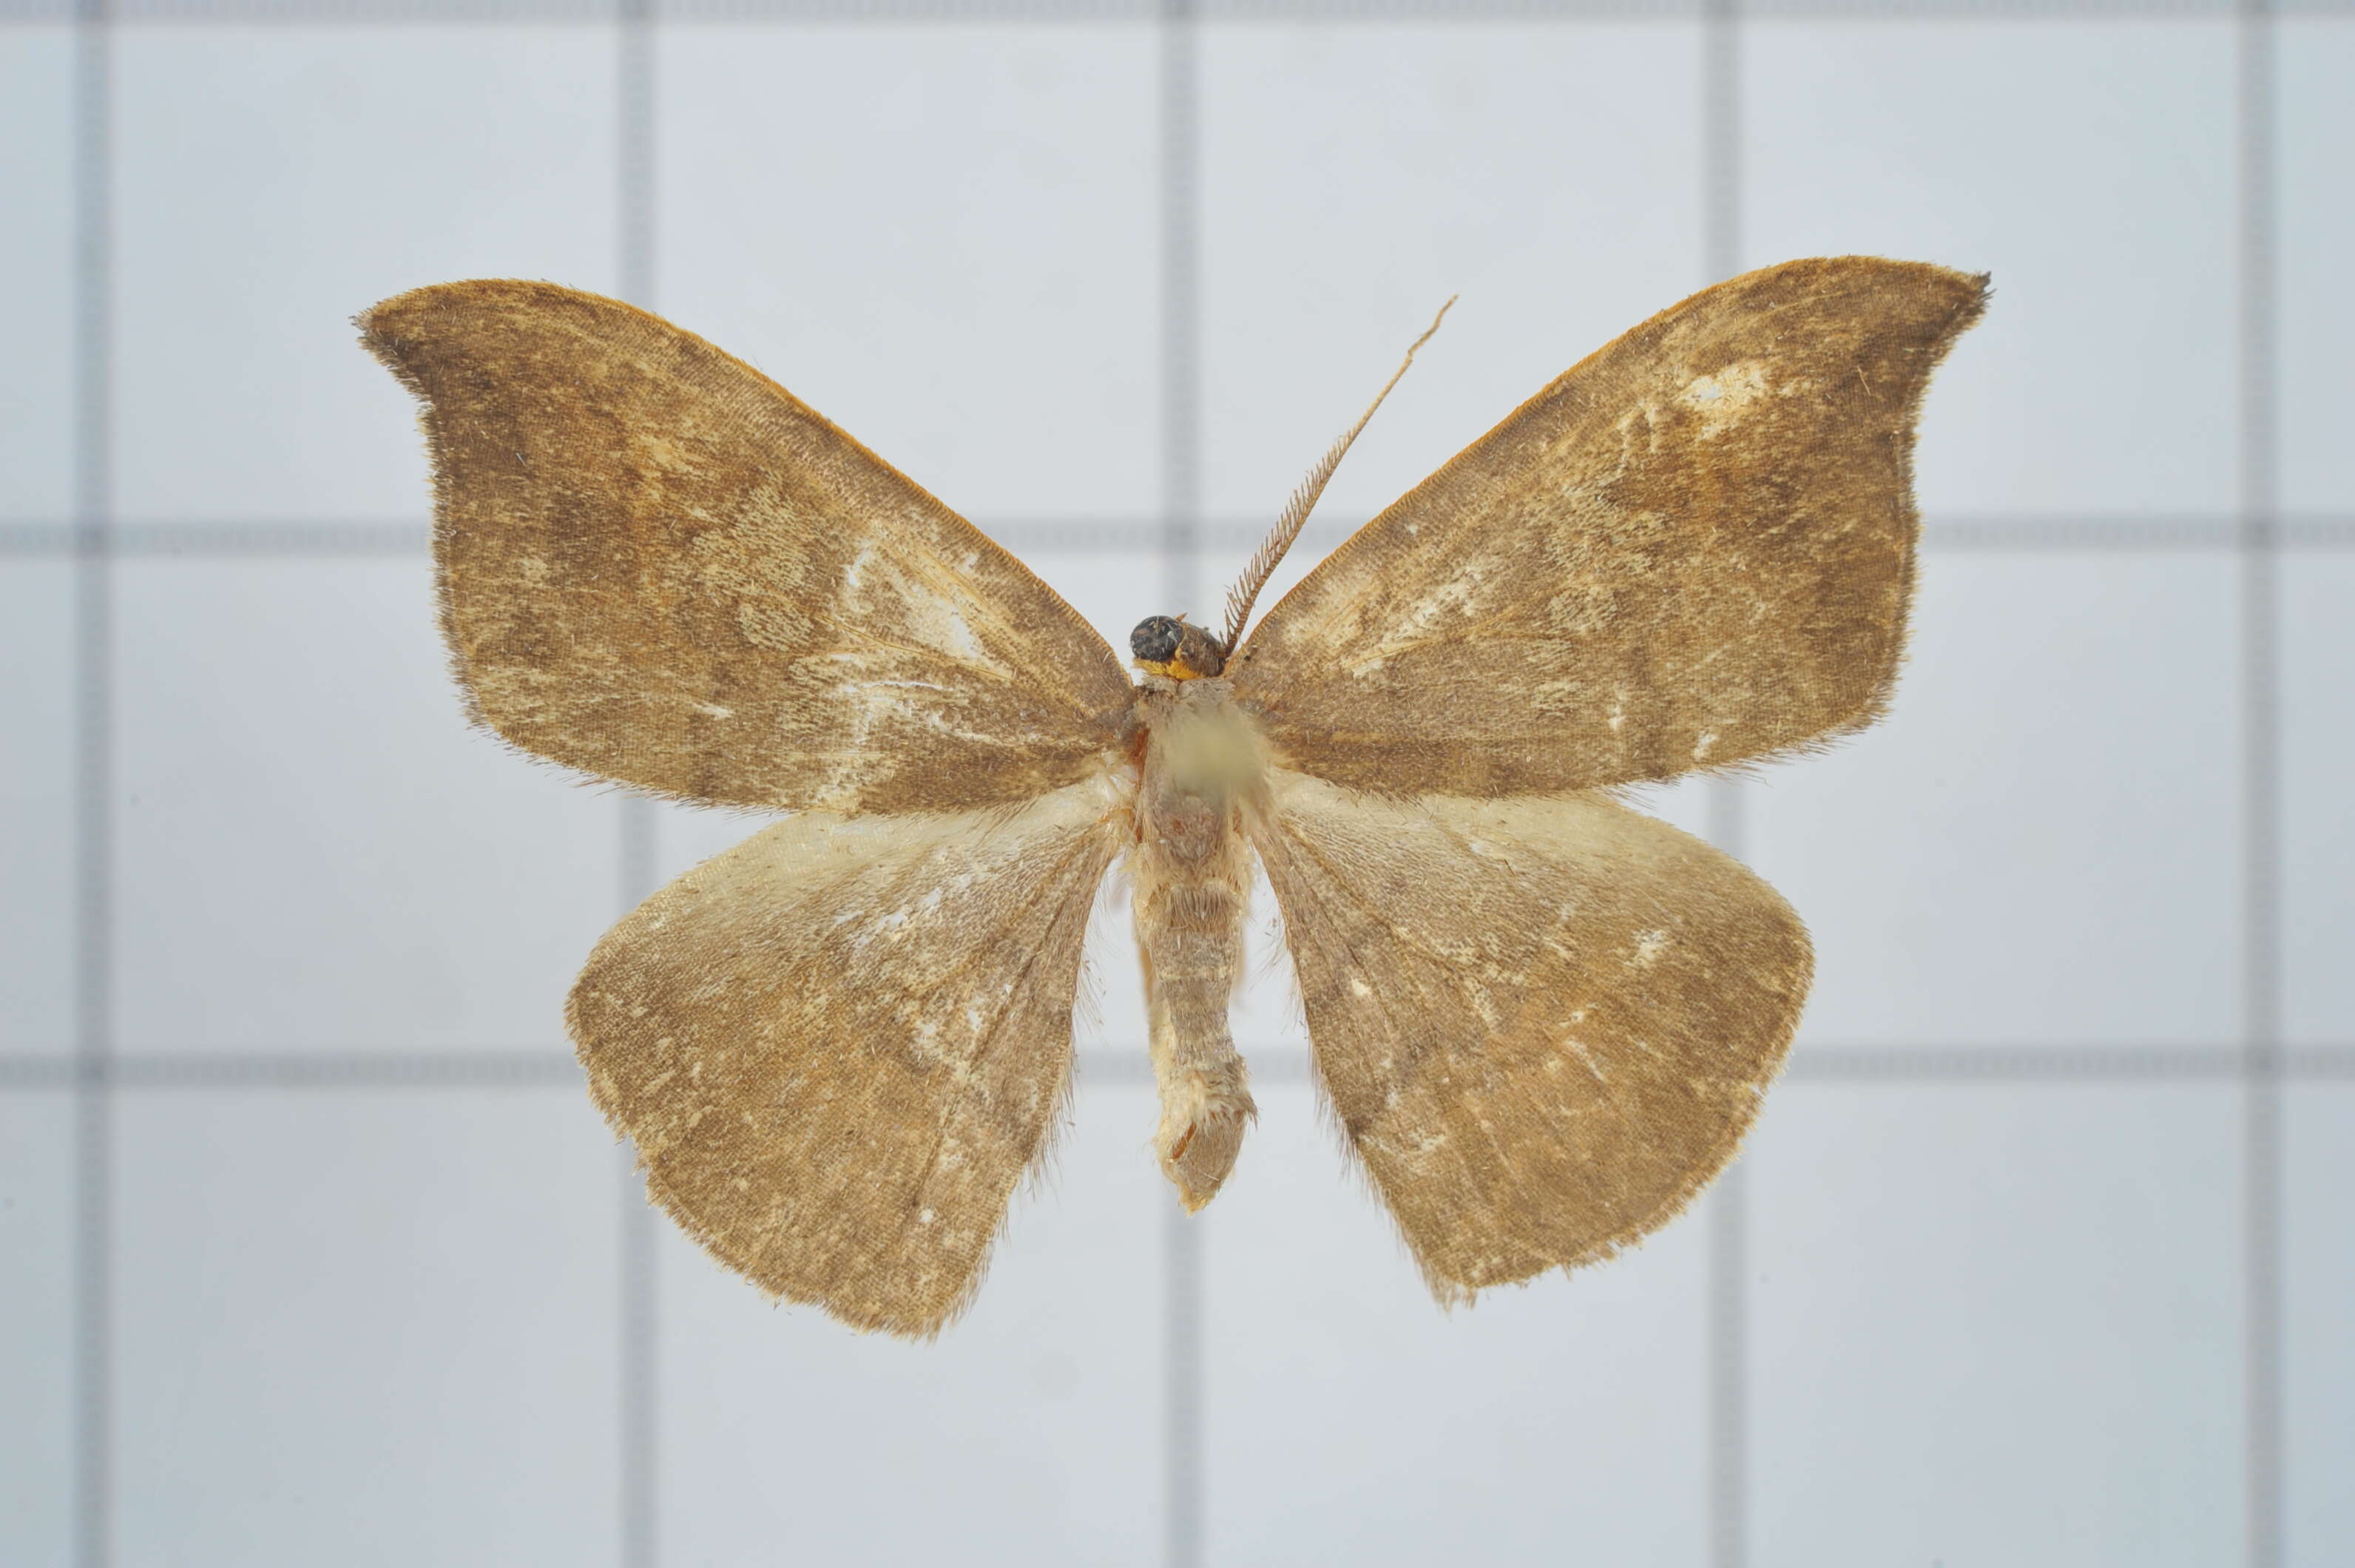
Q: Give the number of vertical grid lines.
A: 5